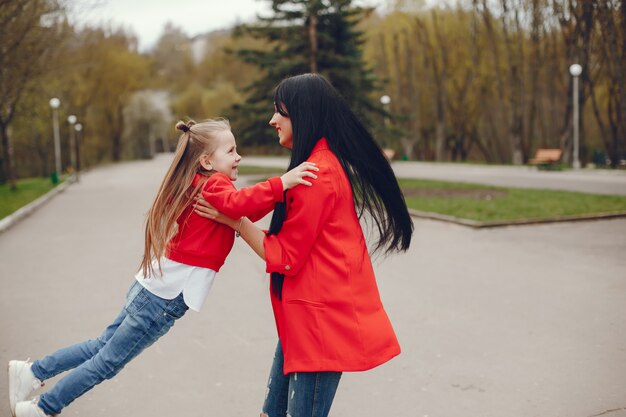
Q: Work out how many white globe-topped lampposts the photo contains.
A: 5